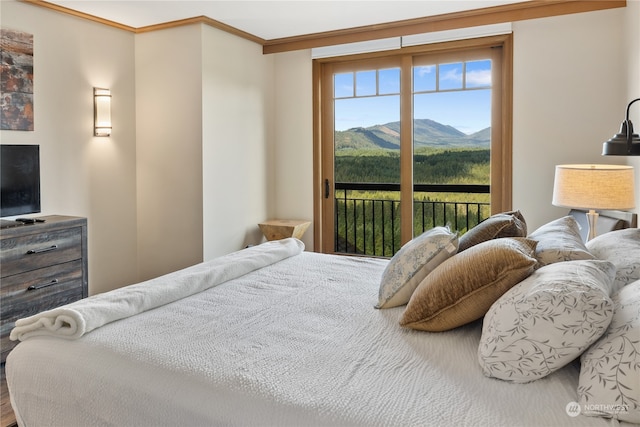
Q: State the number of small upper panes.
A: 6